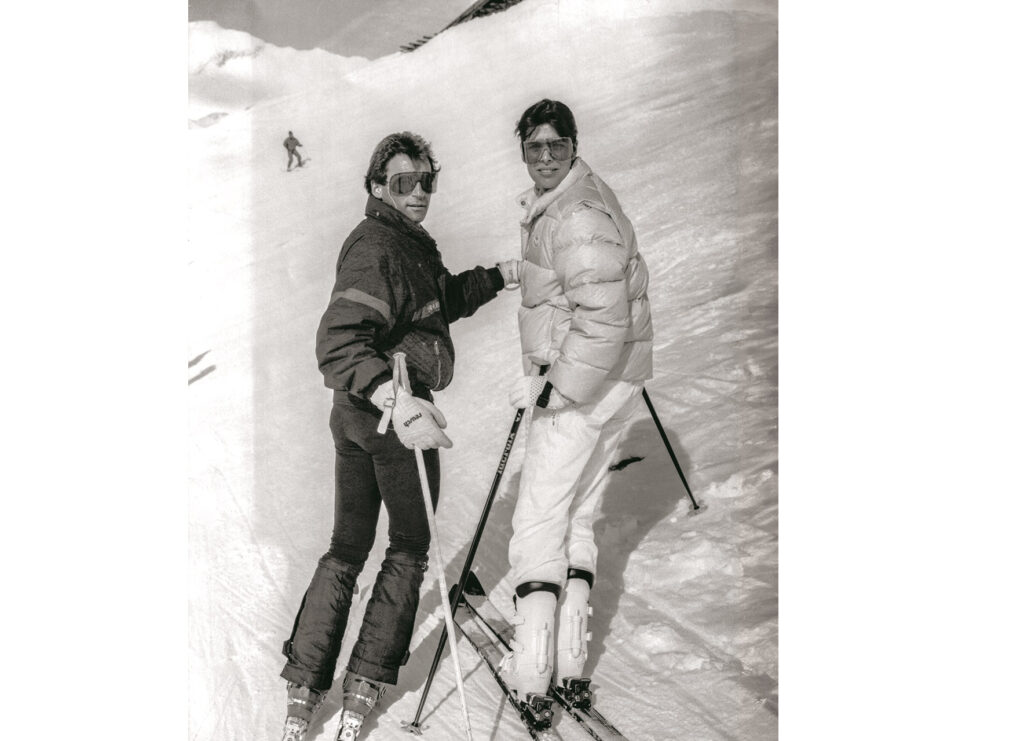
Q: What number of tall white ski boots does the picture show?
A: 2